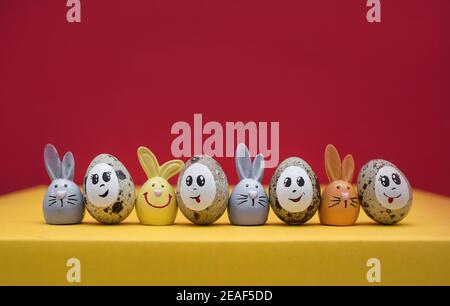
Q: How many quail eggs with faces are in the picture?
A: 4